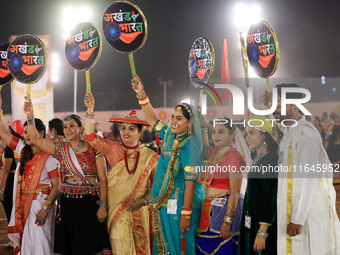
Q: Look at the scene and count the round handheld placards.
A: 6